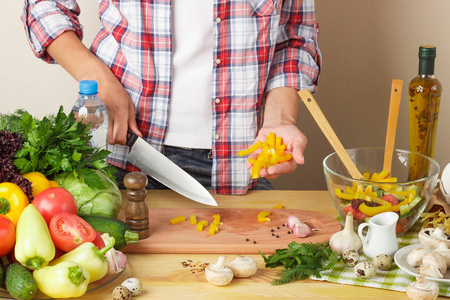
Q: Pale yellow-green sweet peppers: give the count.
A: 3